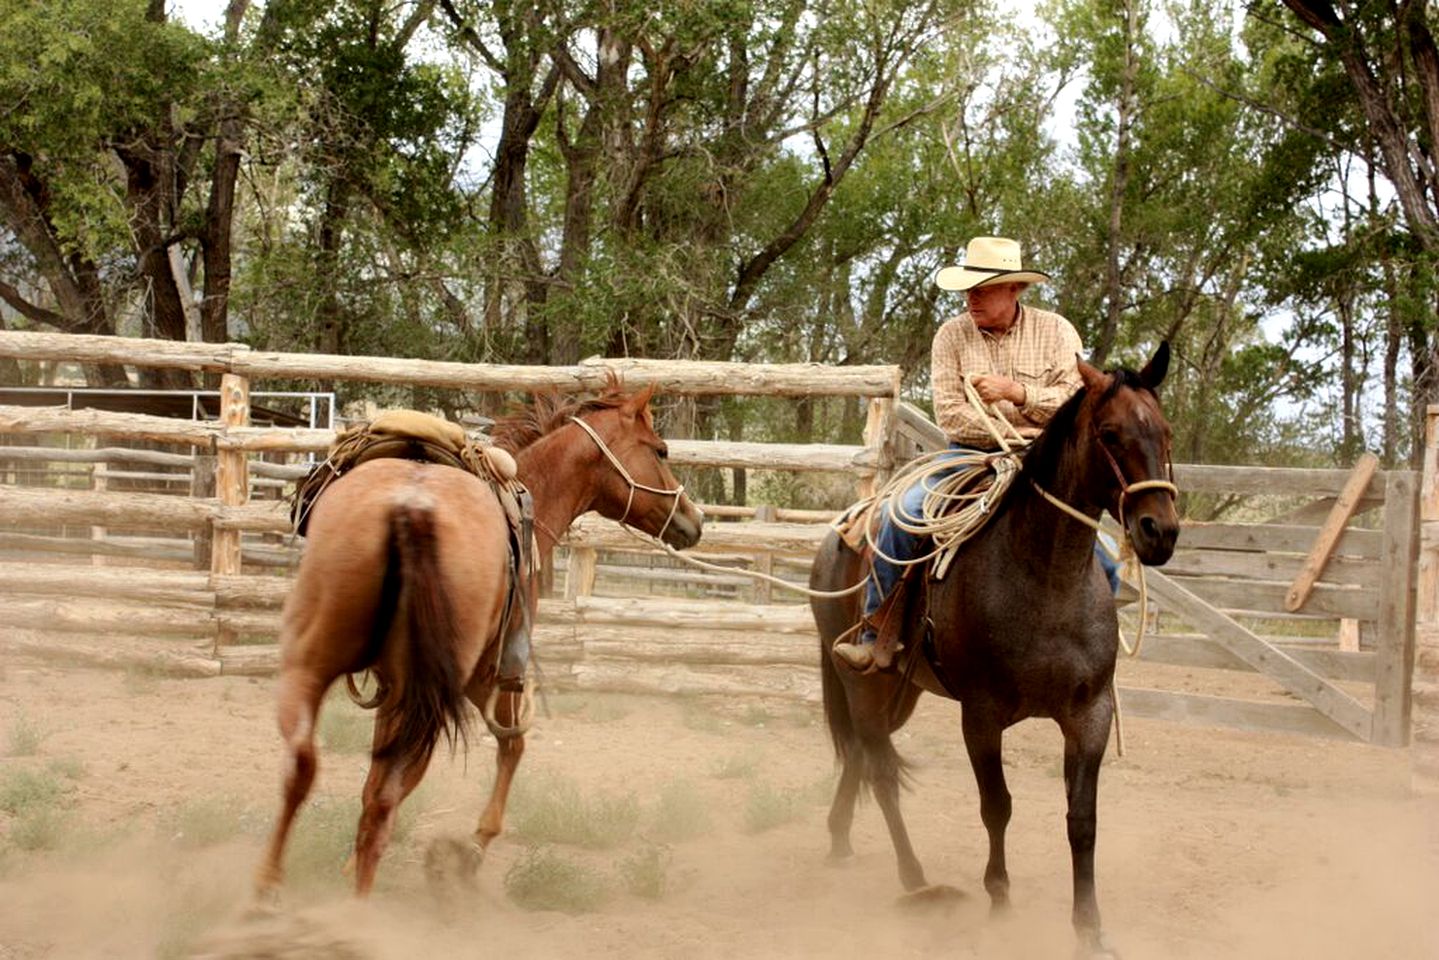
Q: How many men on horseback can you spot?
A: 1